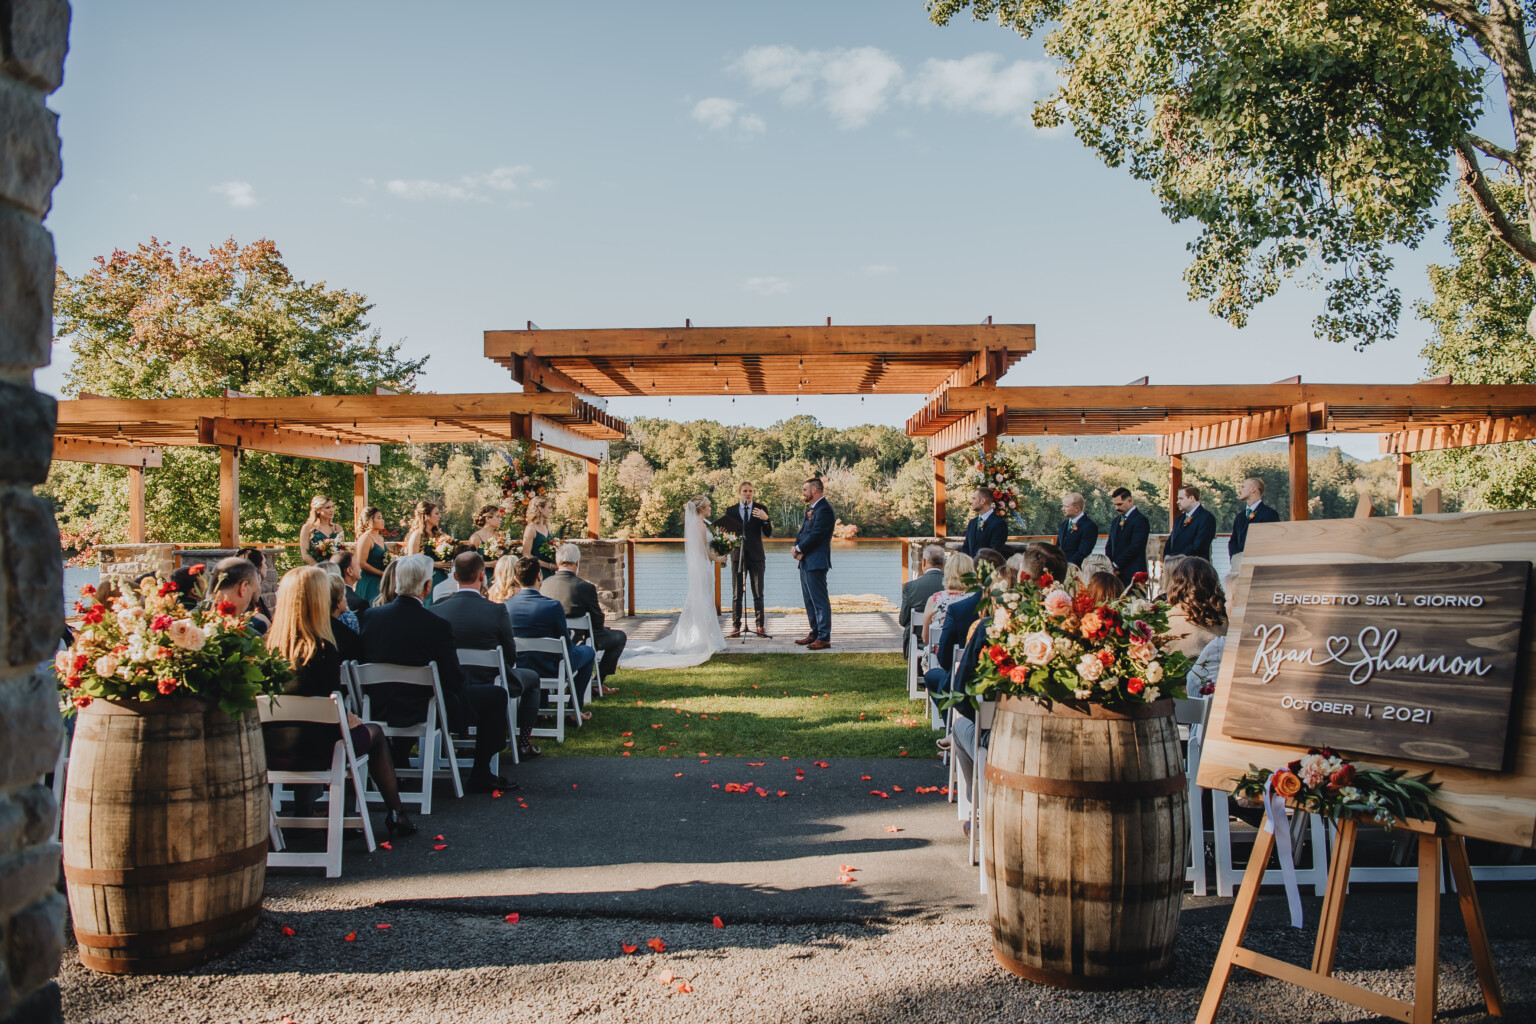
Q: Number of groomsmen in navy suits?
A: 5